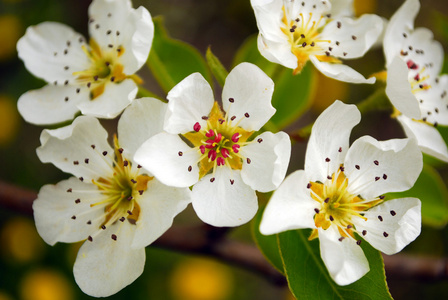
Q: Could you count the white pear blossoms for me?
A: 6